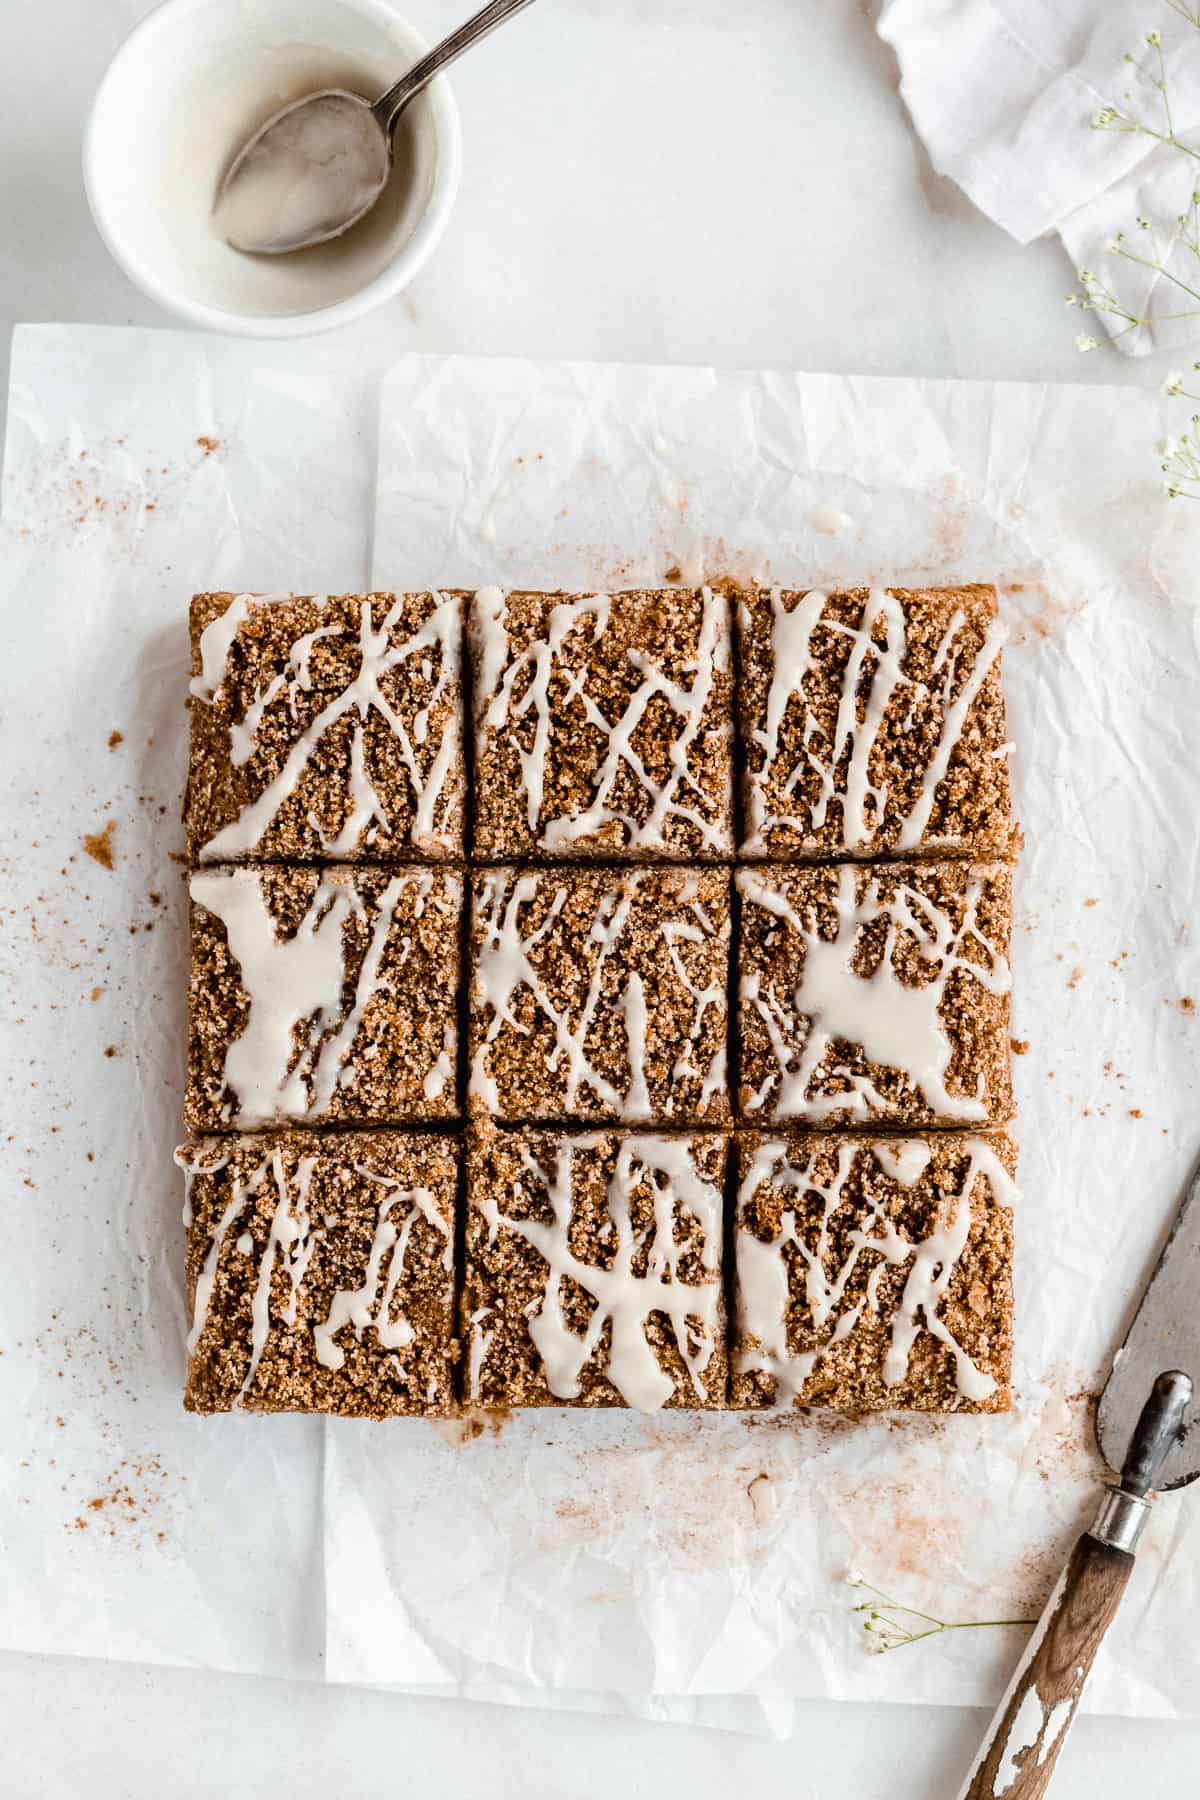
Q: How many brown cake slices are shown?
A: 9